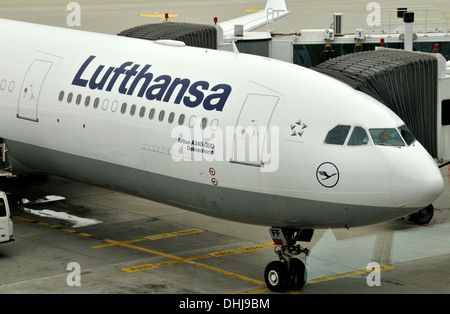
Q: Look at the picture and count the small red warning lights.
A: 4